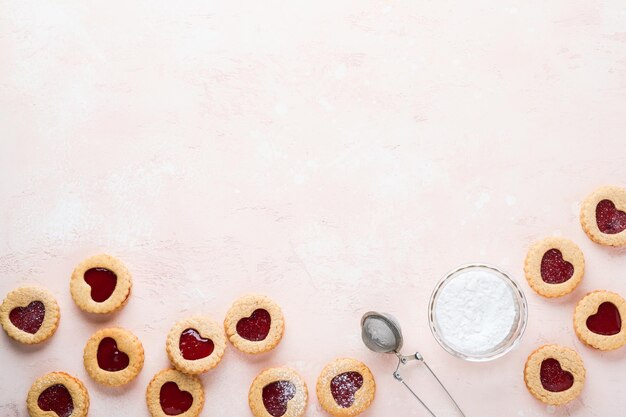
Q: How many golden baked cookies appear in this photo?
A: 13